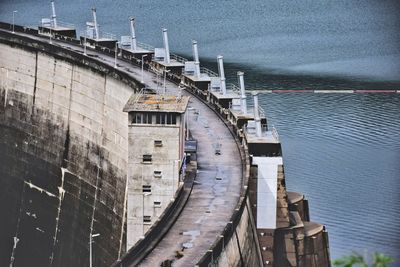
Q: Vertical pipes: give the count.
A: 8